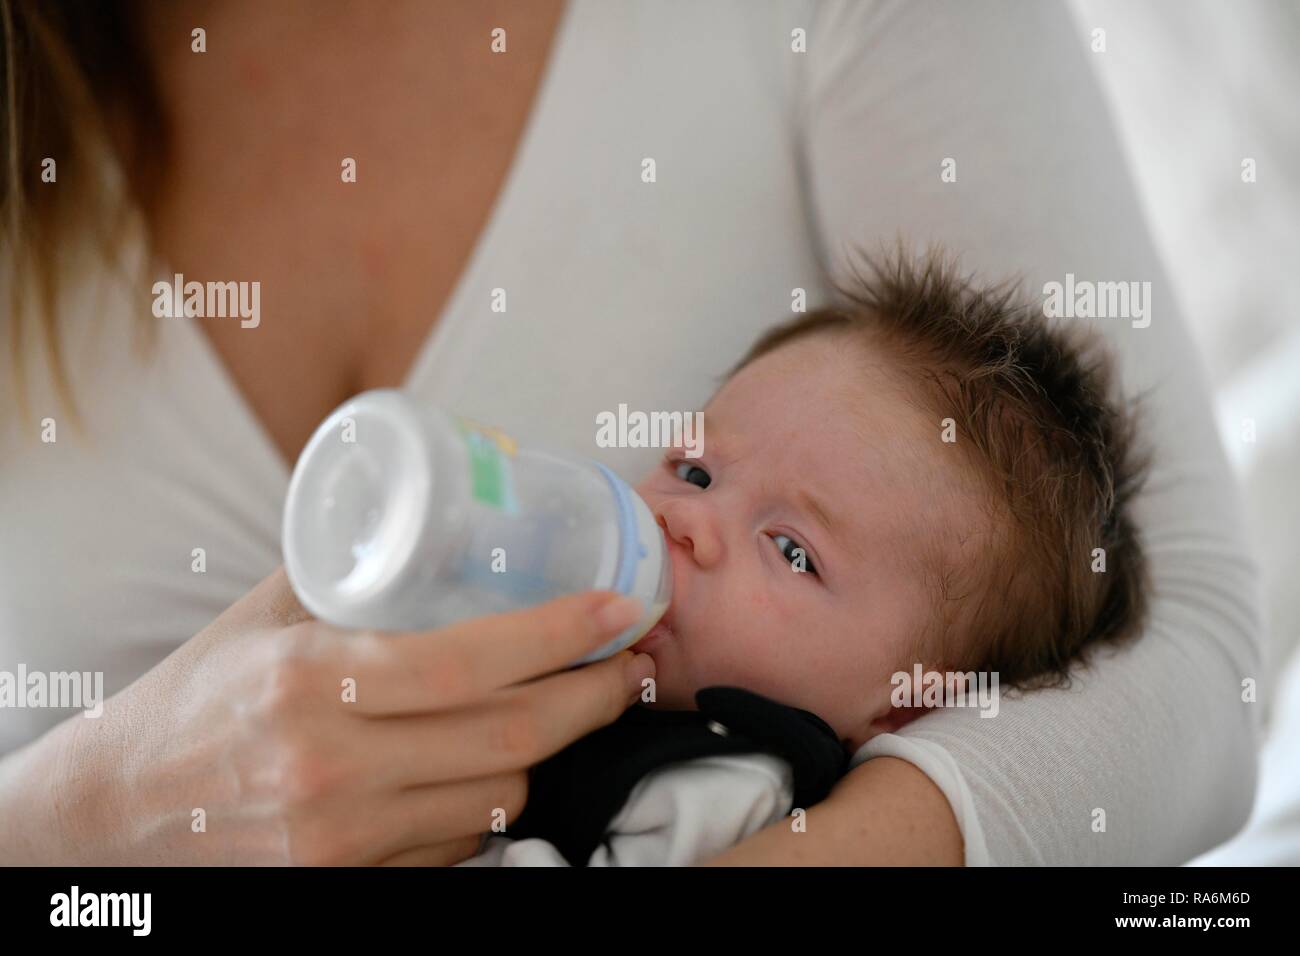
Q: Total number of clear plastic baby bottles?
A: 1